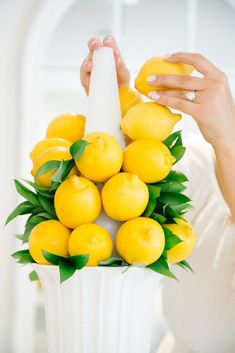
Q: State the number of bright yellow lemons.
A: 14